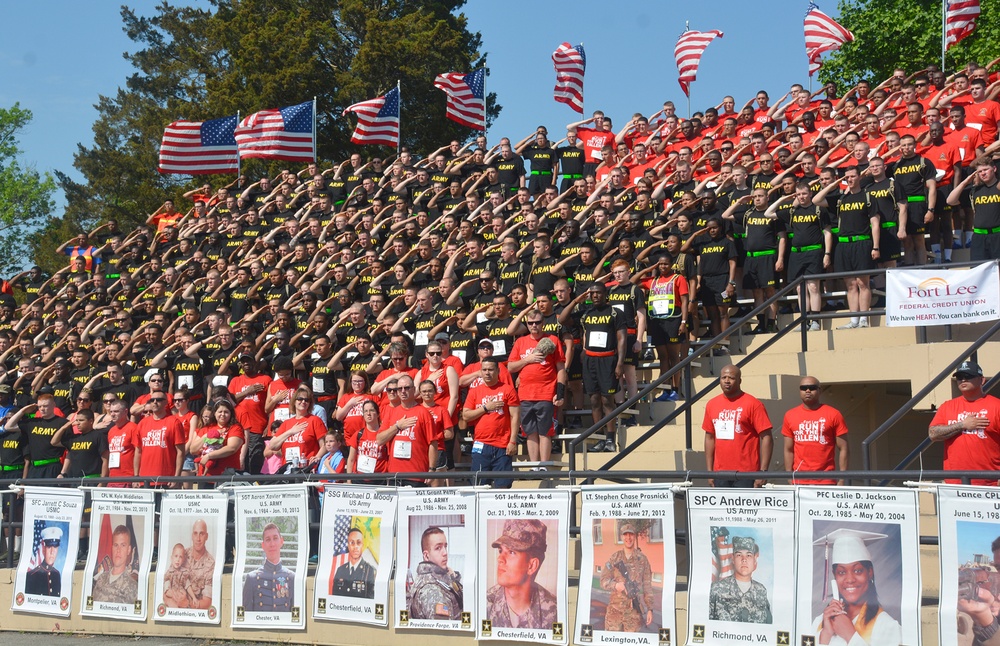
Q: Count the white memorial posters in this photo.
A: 11